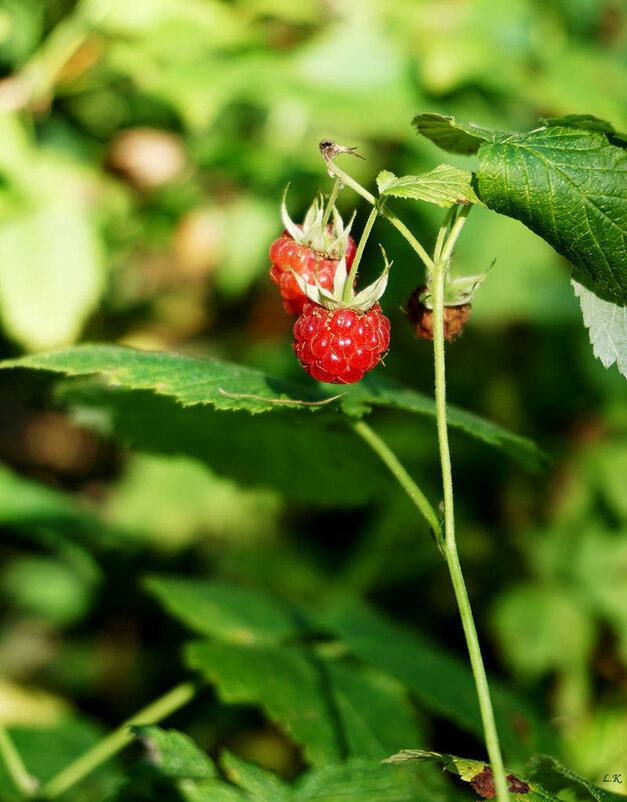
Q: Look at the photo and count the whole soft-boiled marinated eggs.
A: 0